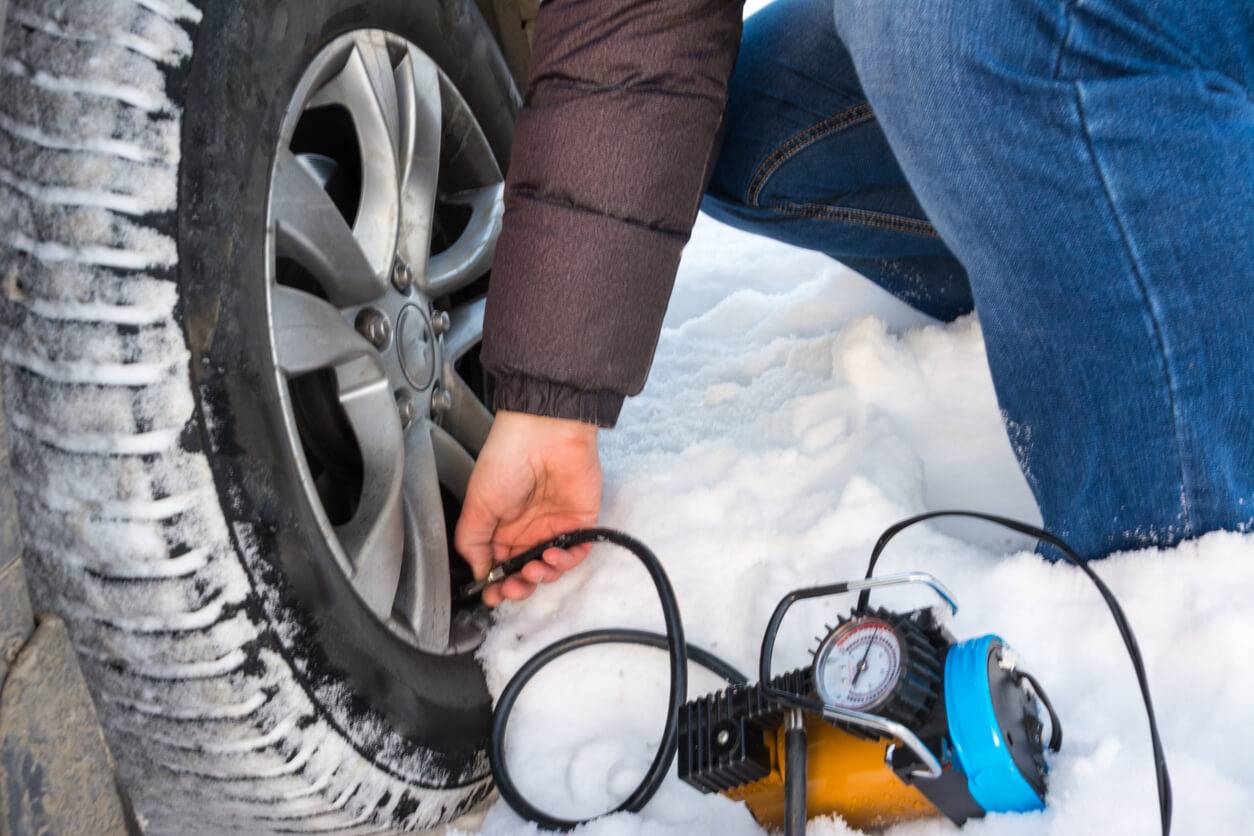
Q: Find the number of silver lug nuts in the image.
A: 5